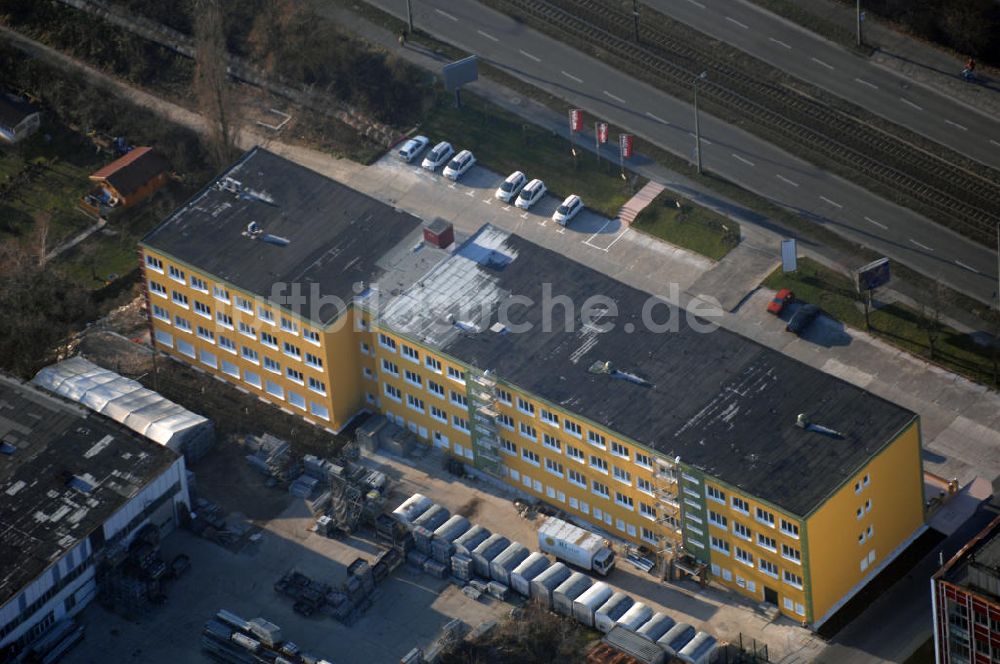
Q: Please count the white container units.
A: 15